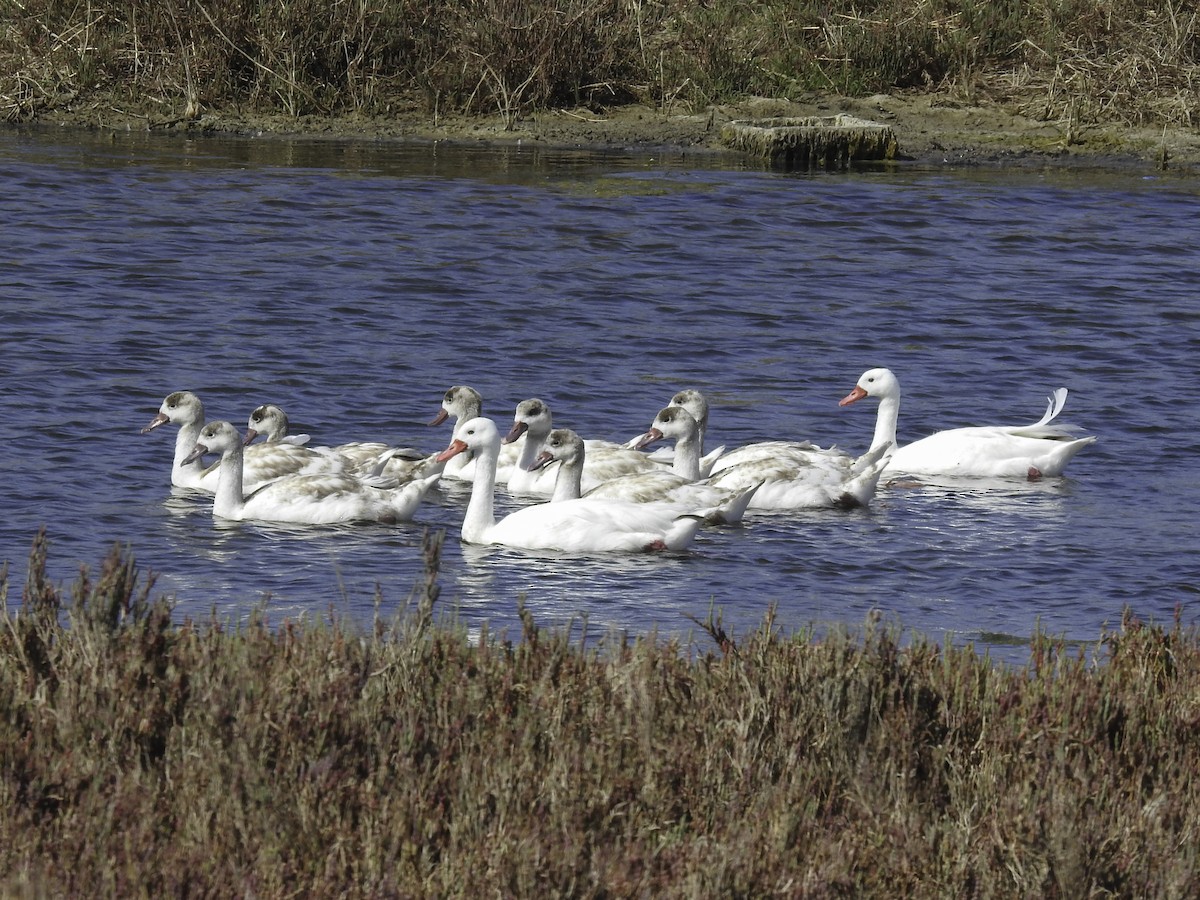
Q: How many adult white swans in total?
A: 2